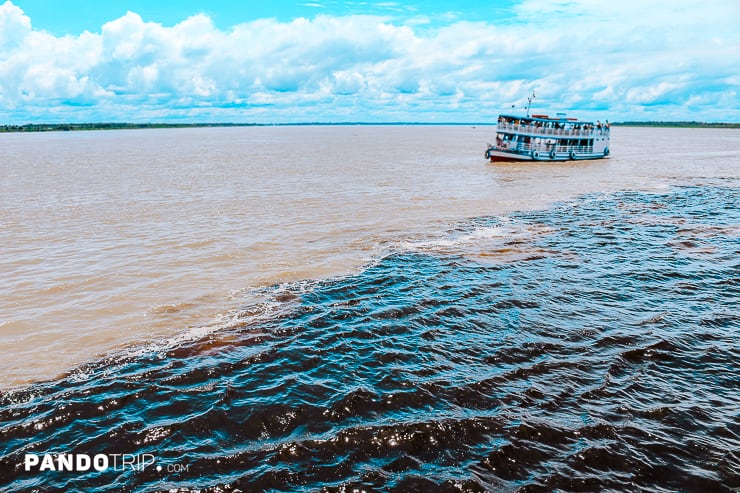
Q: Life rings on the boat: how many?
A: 5